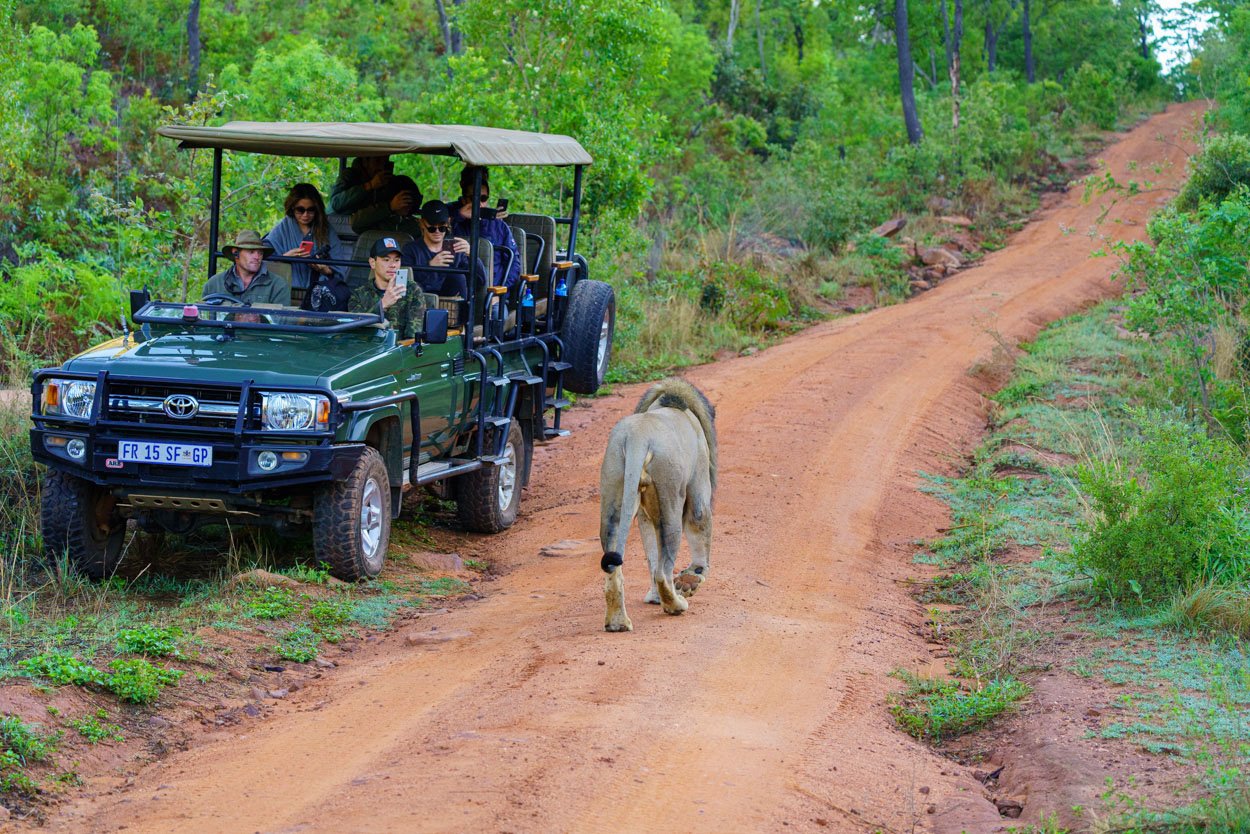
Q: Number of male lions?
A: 1